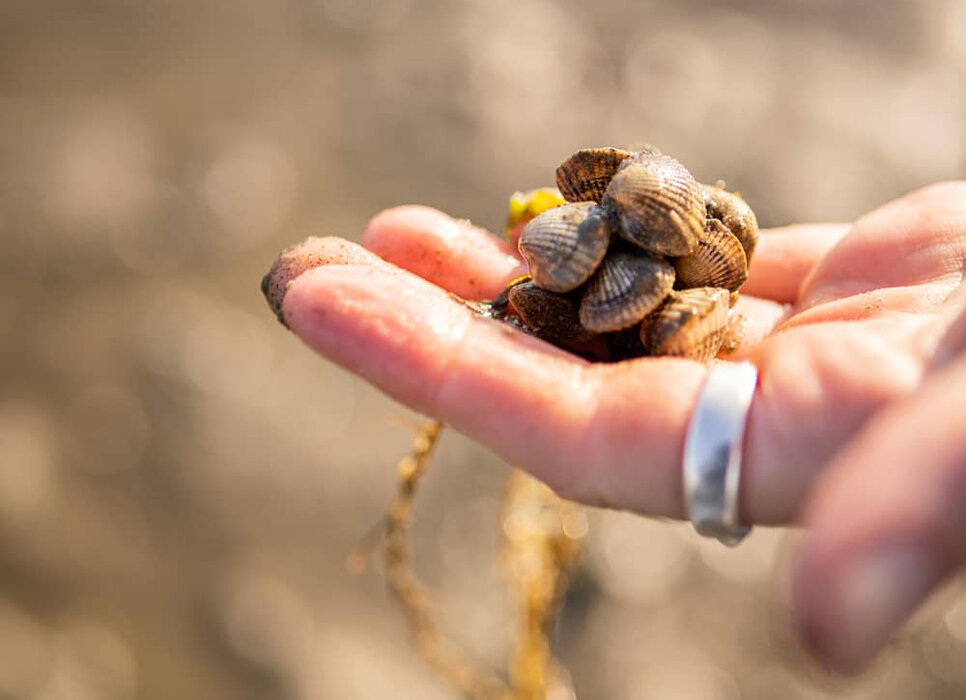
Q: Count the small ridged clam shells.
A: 8